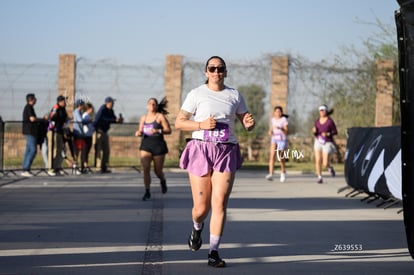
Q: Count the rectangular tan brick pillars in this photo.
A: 4